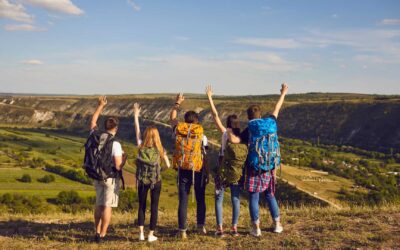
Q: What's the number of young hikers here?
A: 5